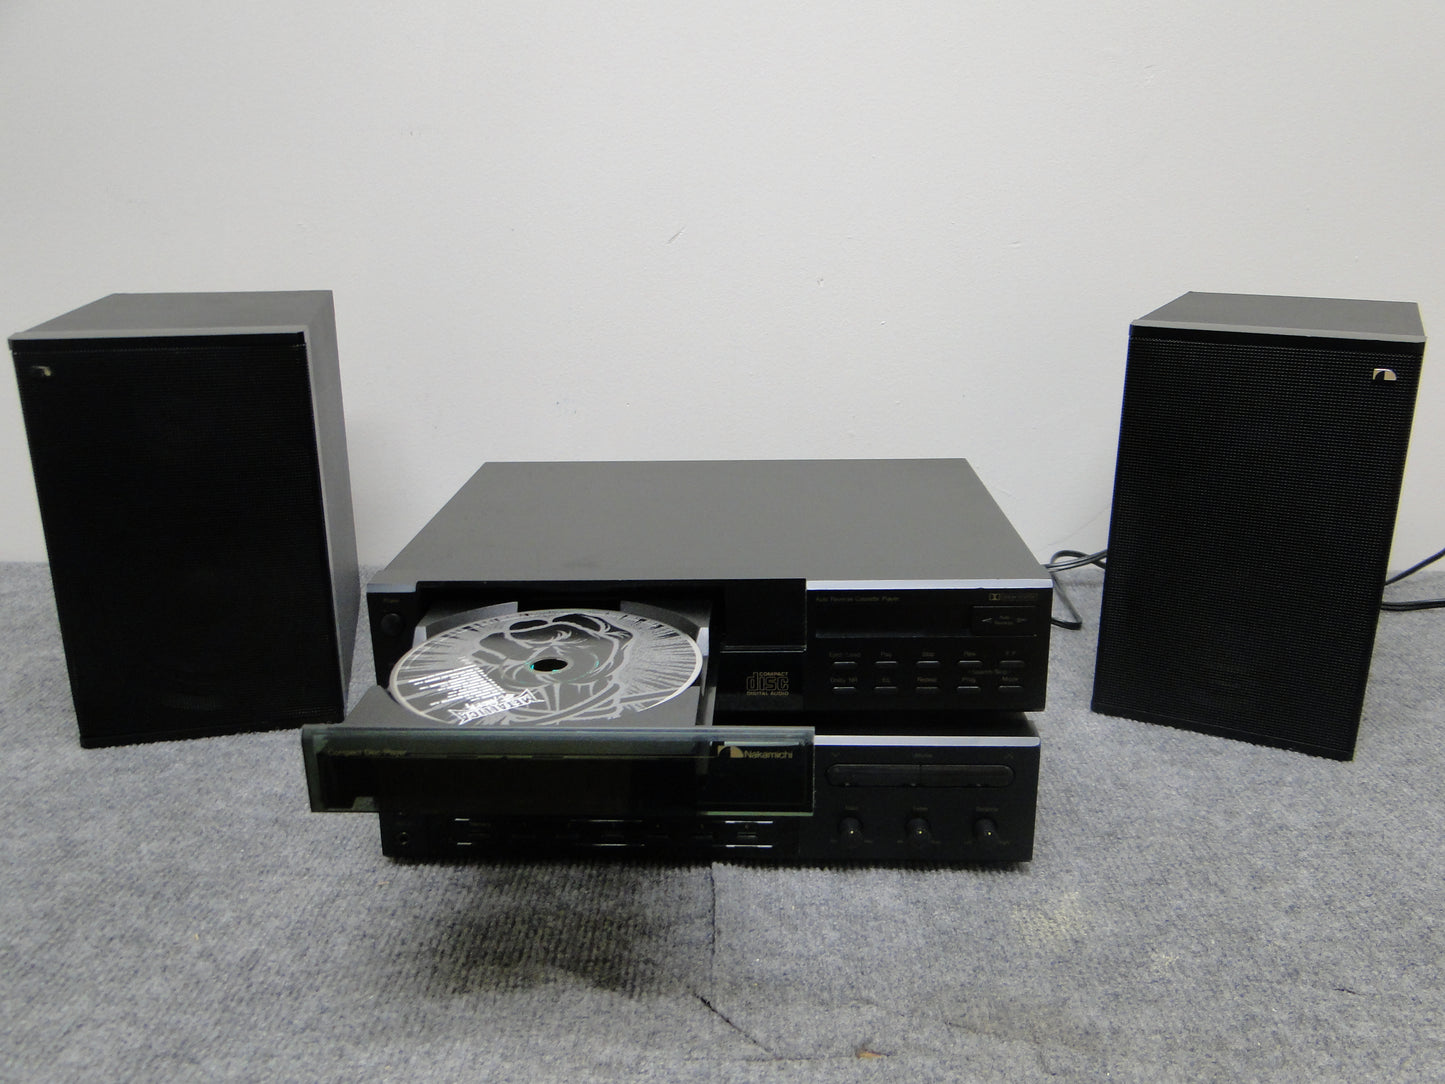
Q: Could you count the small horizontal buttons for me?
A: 10